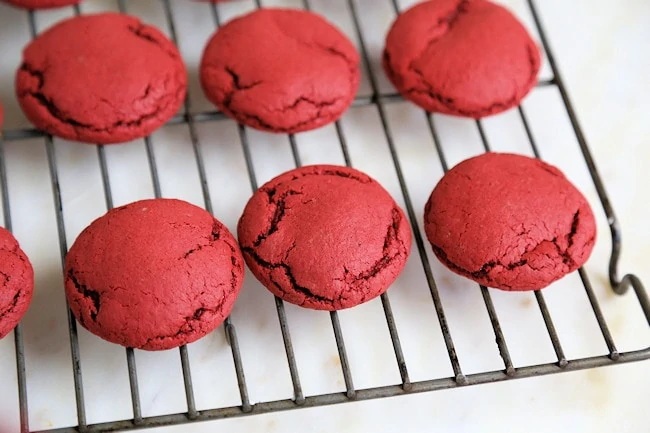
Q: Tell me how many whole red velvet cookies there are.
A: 6